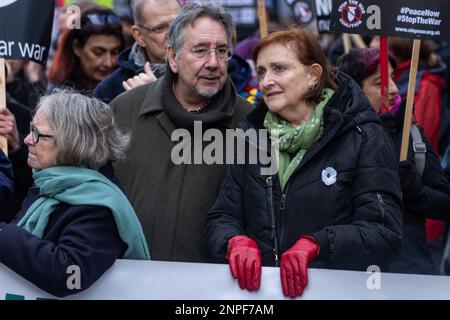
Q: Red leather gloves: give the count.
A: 2